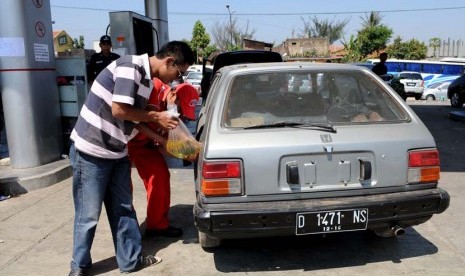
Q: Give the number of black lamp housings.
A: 2